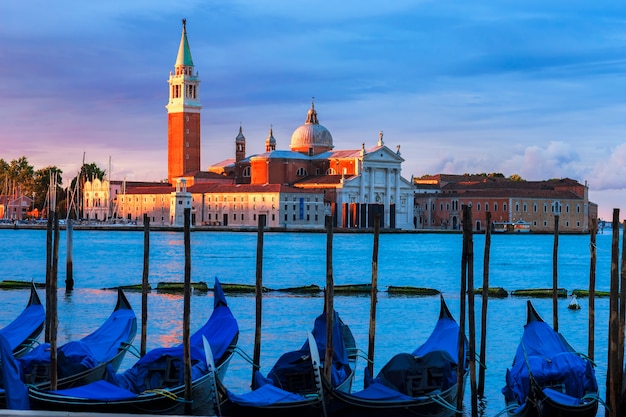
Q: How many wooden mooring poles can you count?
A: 15